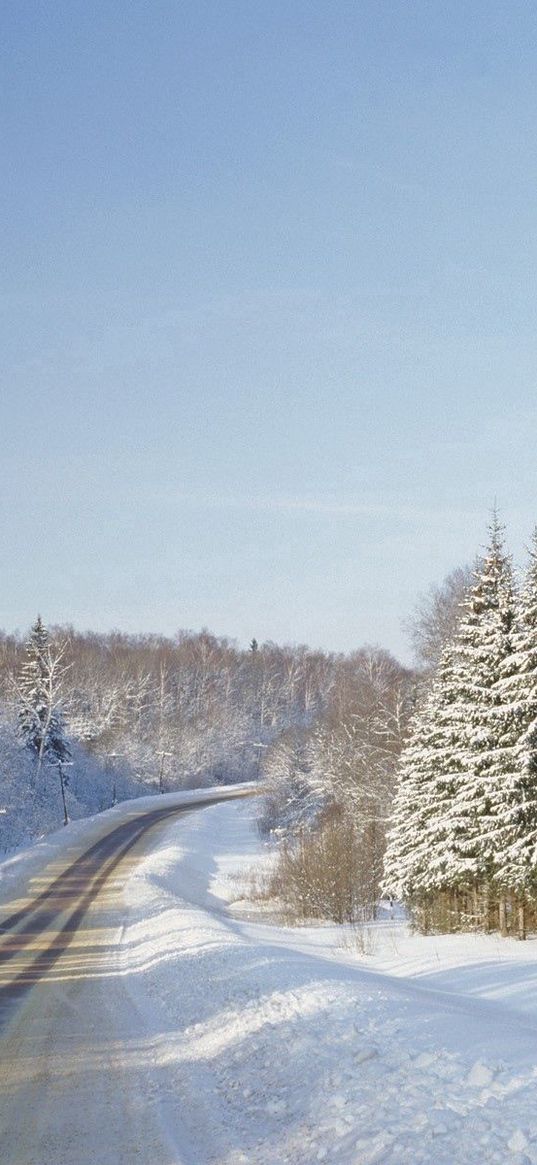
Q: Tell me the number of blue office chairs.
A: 0